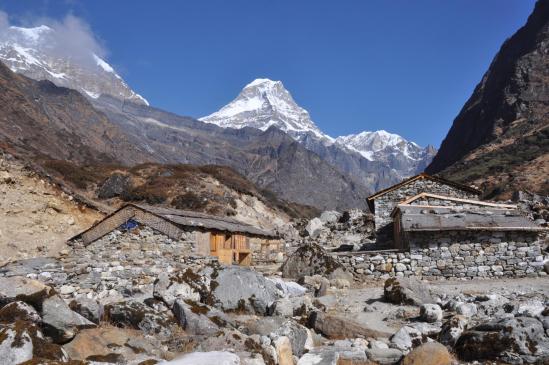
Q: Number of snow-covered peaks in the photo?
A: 3